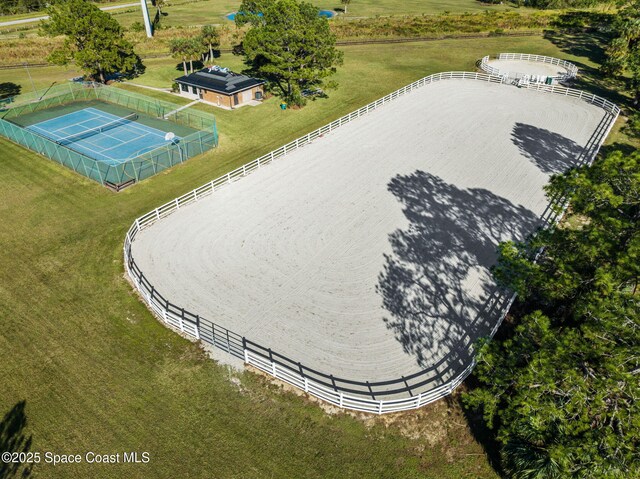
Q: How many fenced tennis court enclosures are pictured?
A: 1